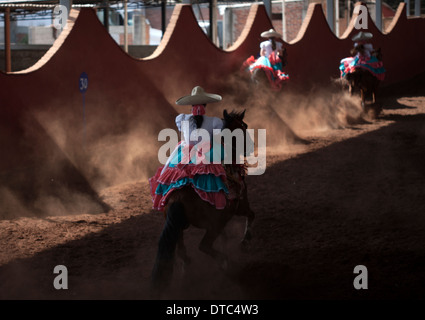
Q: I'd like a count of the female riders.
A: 3